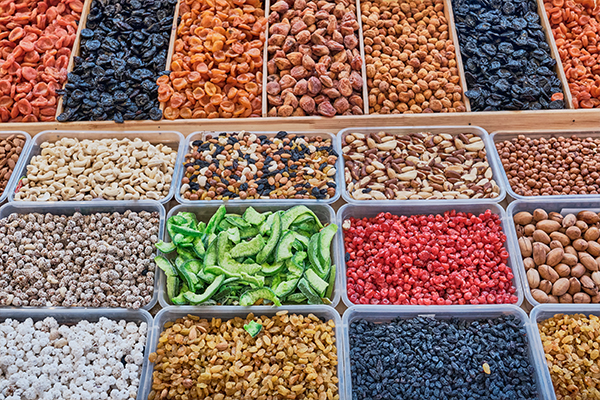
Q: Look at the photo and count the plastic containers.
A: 13